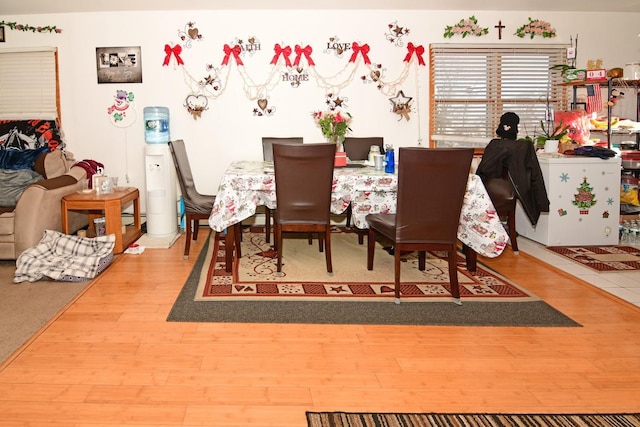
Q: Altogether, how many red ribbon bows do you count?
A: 6